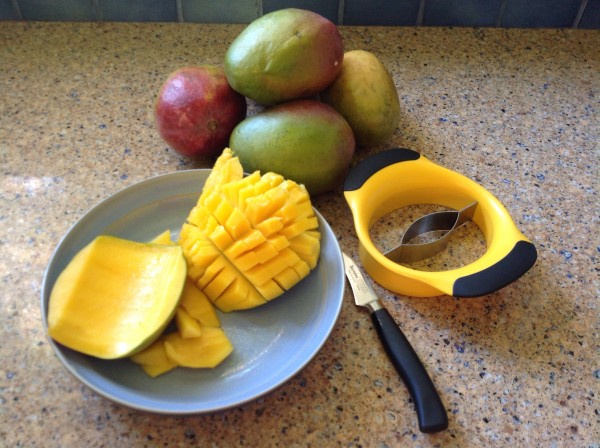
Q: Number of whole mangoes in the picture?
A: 4